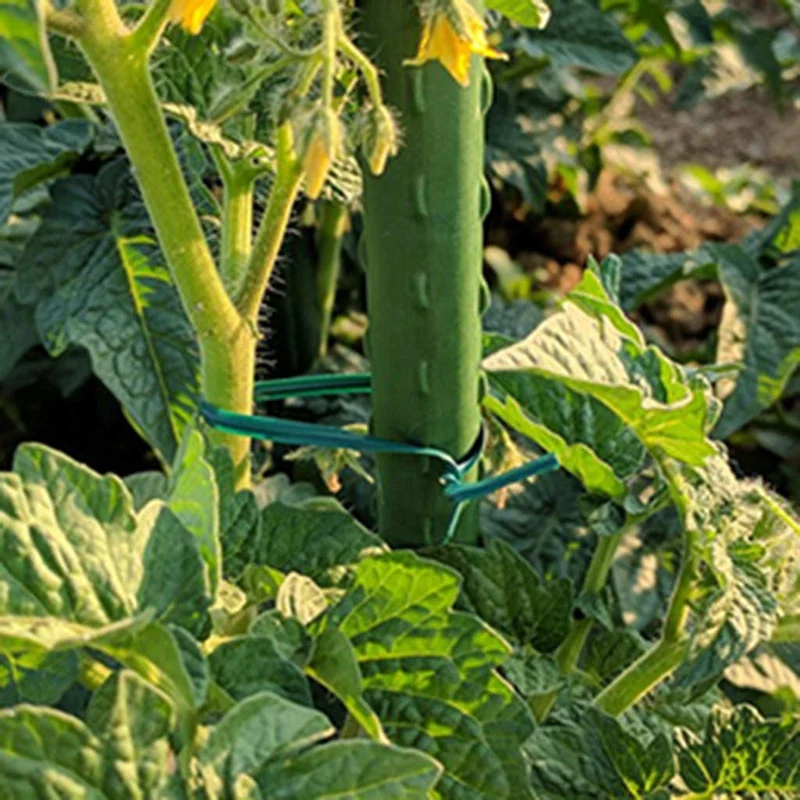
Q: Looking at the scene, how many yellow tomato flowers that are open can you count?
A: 2